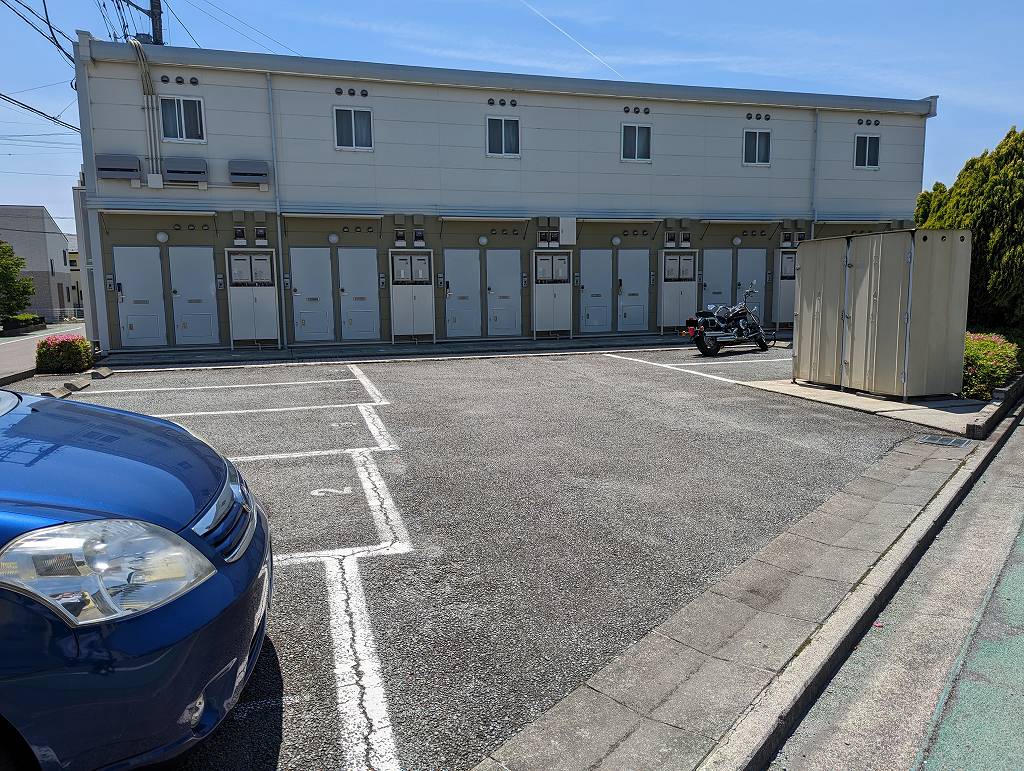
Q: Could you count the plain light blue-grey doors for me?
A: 10